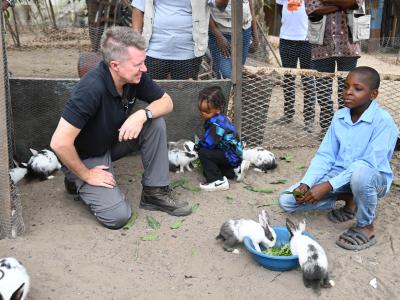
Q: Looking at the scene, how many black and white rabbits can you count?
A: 8